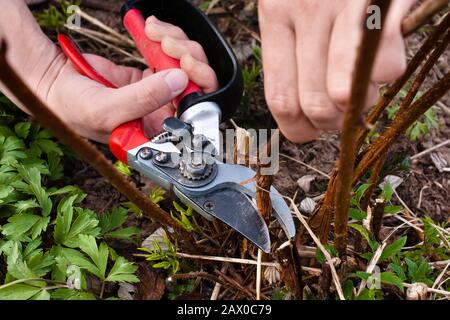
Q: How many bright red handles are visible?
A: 2